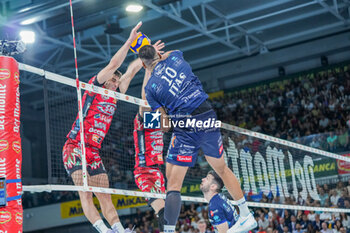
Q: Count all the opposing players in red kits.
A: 2